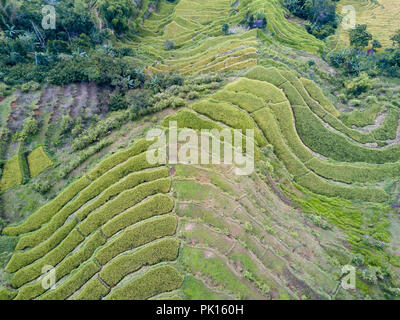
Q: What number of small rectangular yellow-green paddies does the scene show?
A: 2